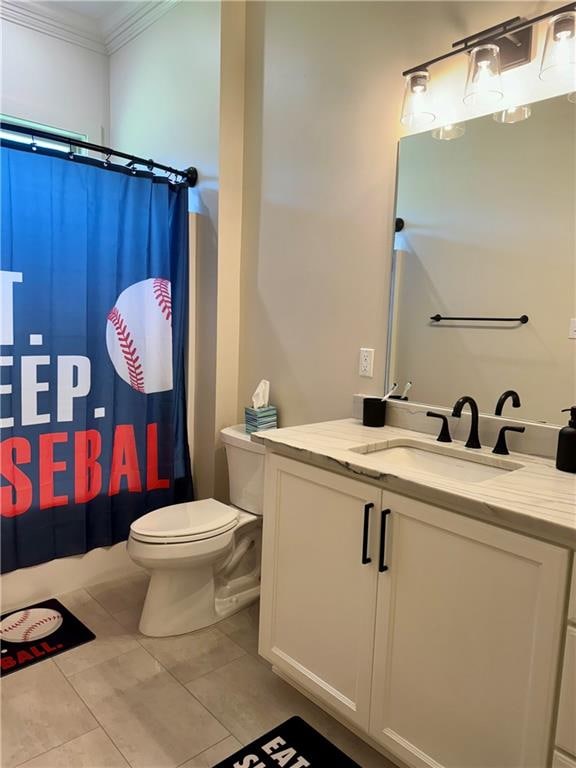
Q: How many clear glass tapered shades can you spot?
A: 3